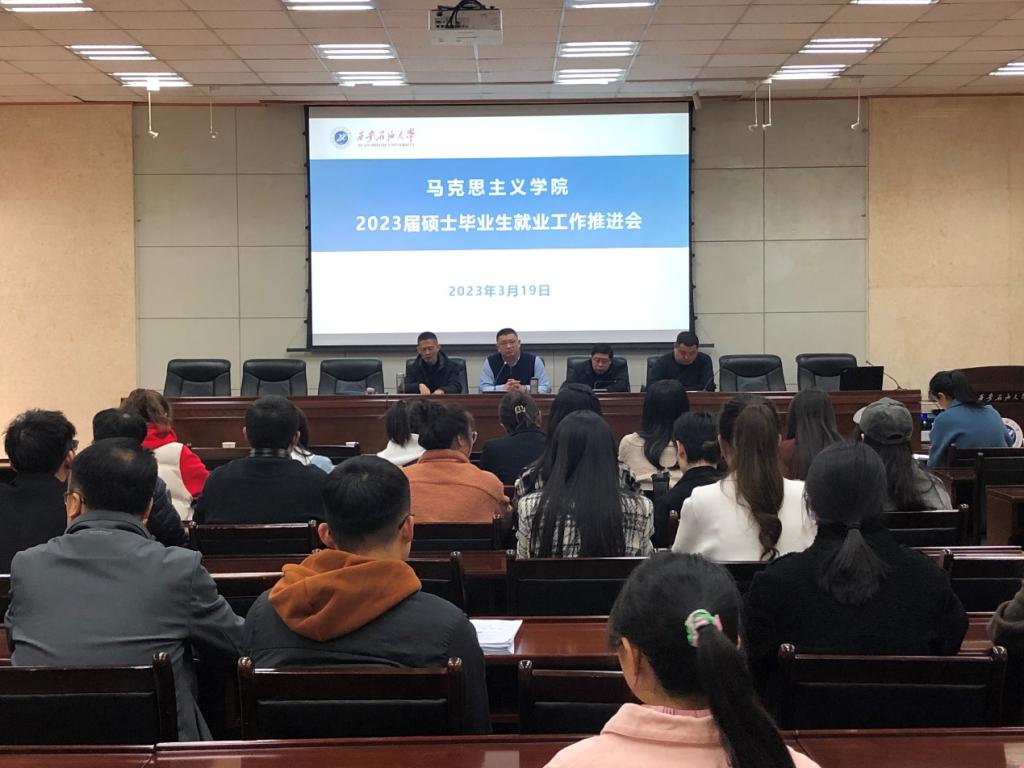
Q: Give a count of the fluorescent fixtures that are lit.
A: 13